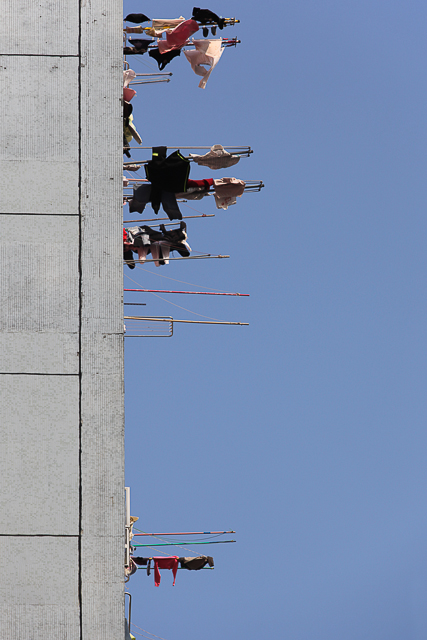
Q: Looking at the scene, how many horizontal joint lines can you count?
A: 4